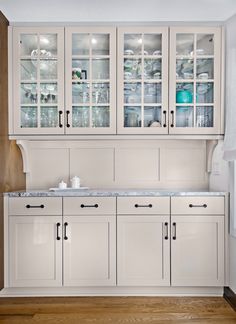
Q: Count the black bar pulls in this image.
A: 12